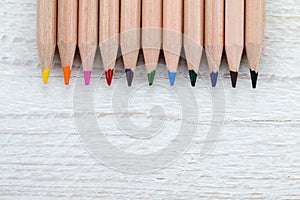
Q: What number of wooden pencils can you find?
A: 11